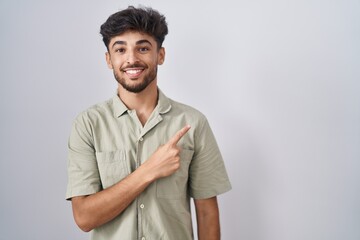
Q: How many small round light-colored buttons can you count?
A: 3